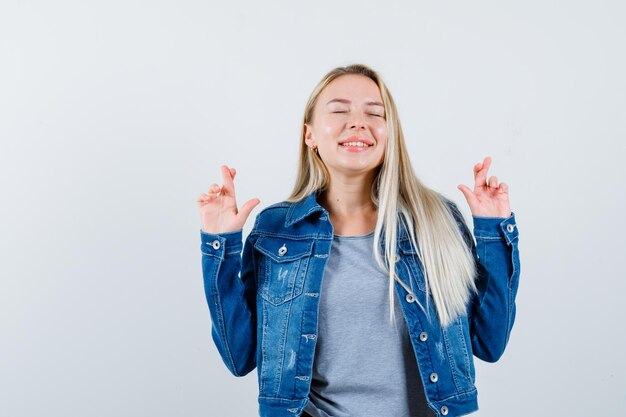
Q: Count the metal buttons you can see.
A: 8